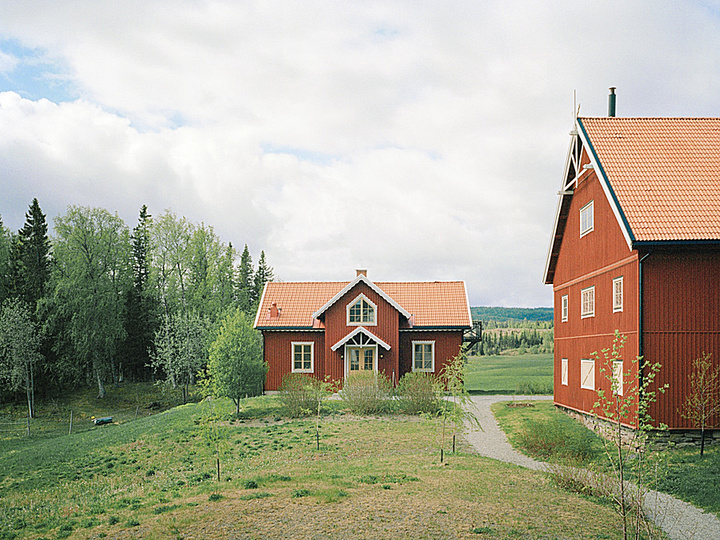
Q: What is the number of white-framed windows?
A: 10